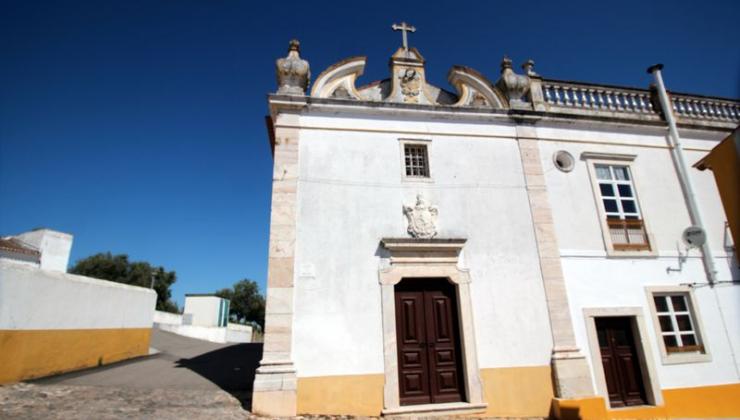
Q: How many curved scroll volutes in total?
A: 2